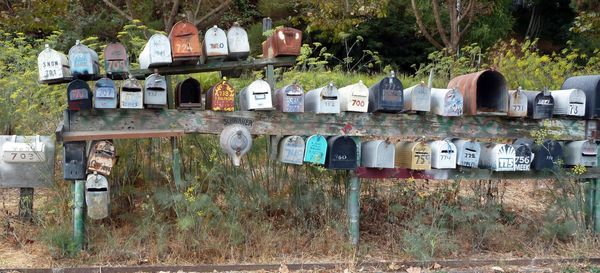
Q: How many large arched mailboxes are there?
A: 2